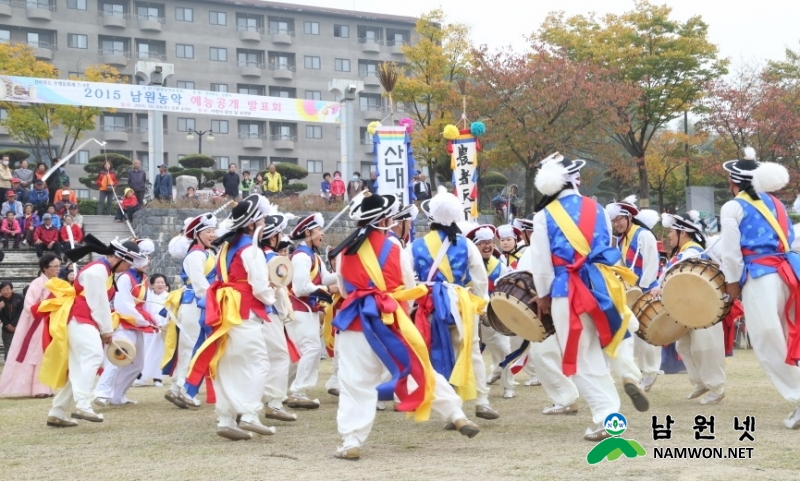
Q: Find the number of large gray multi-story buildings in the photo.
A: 1